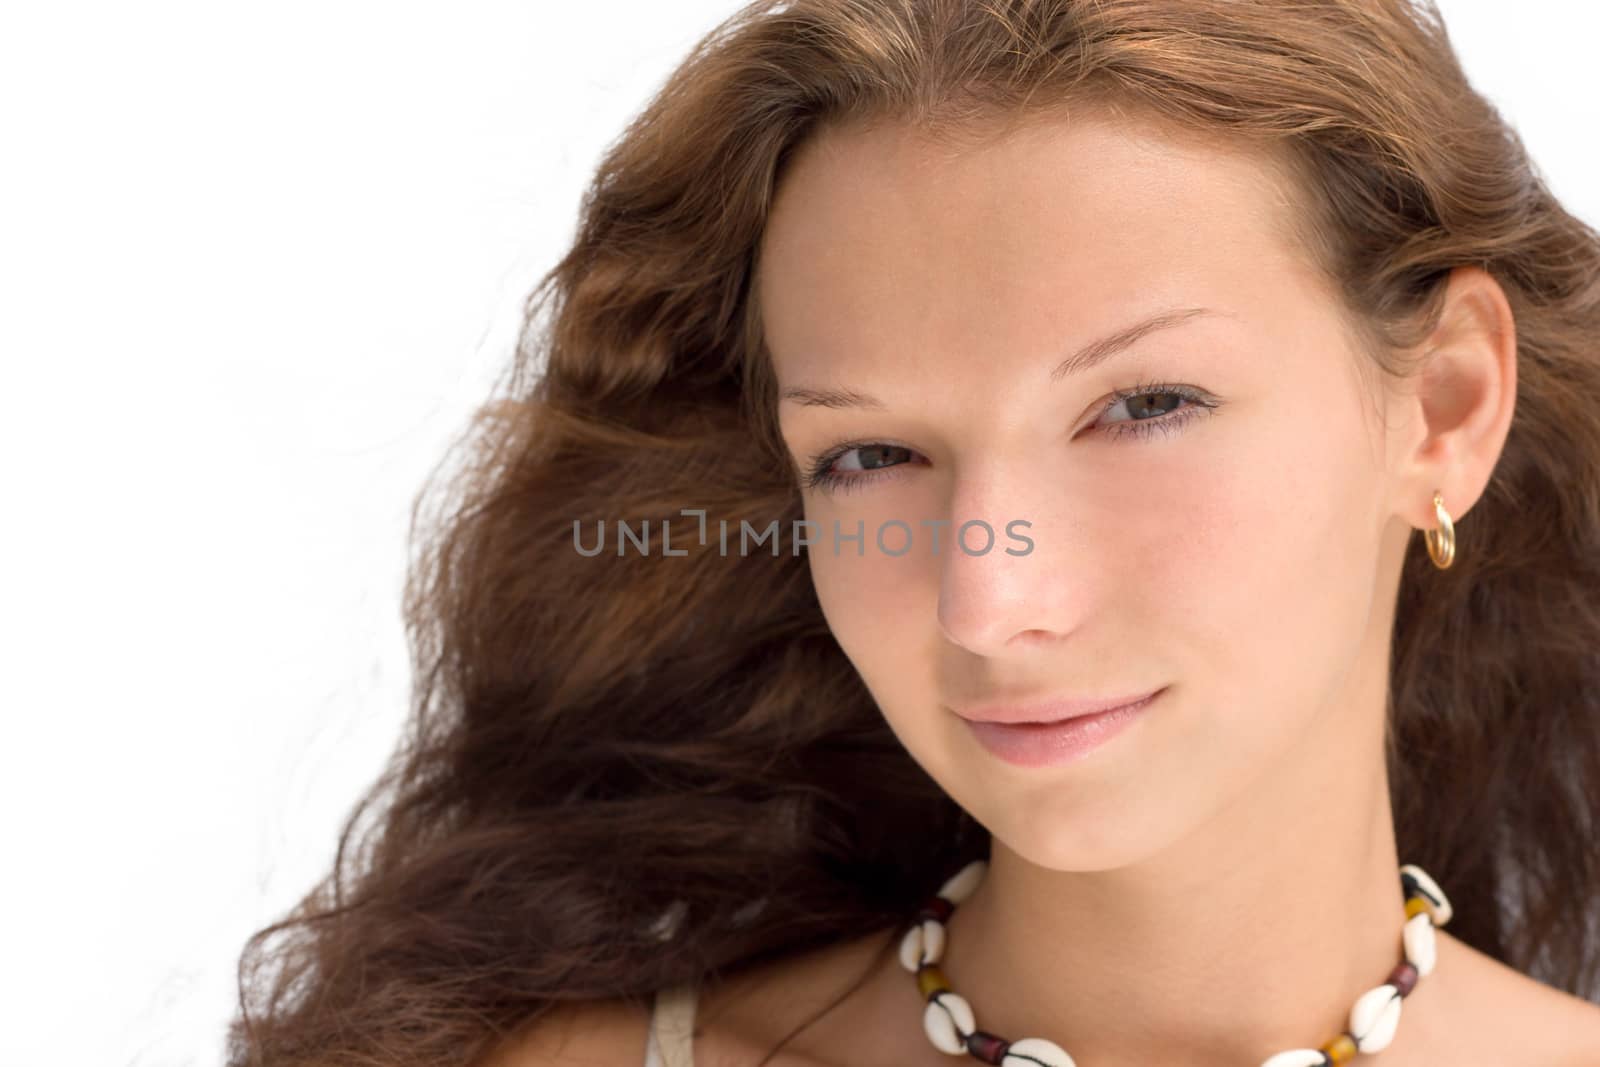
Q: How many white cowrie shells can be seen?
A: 8